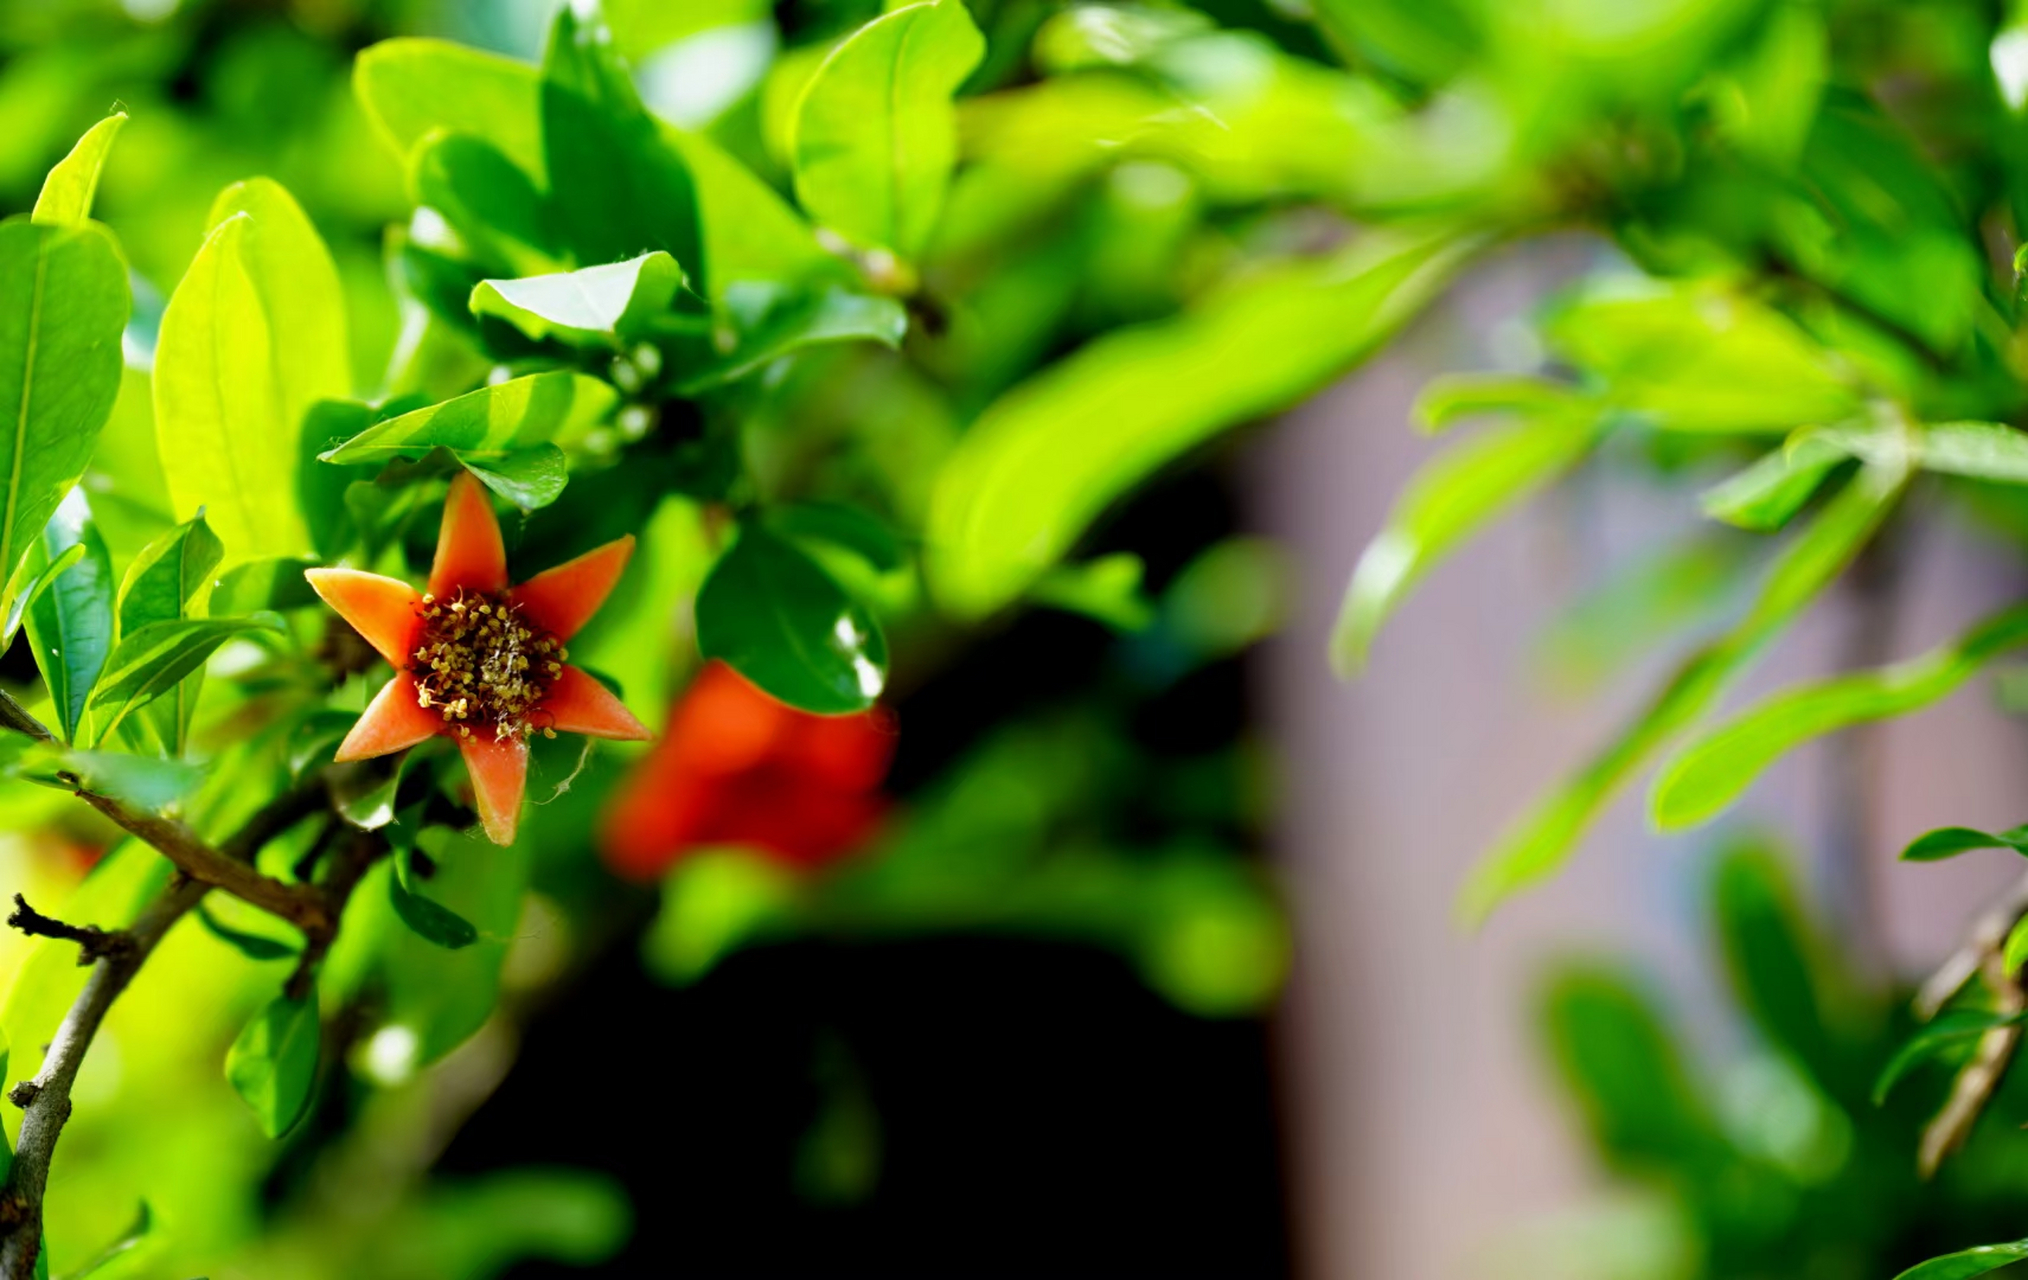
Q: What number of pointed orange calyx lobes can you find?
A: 6